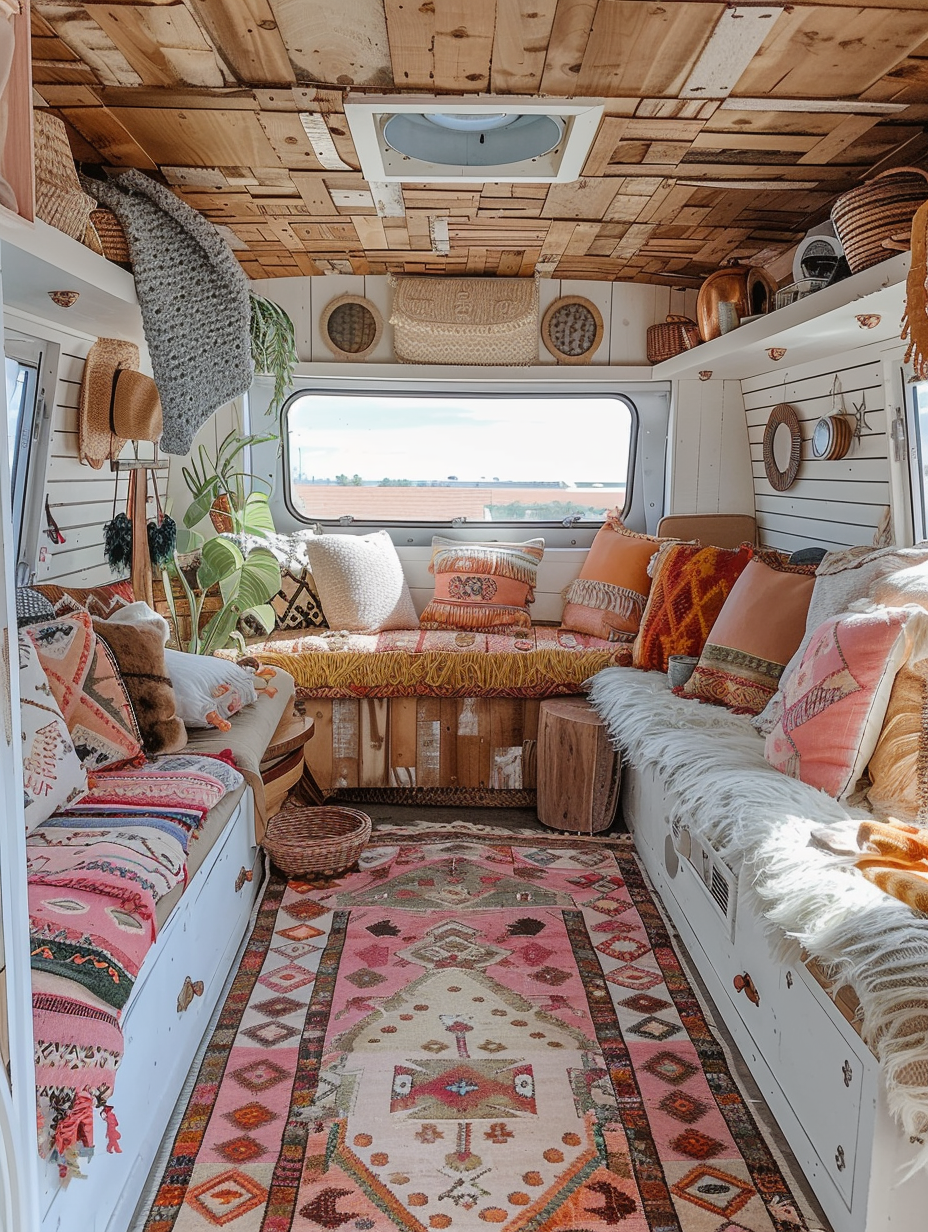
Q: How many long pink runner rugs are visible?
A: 1